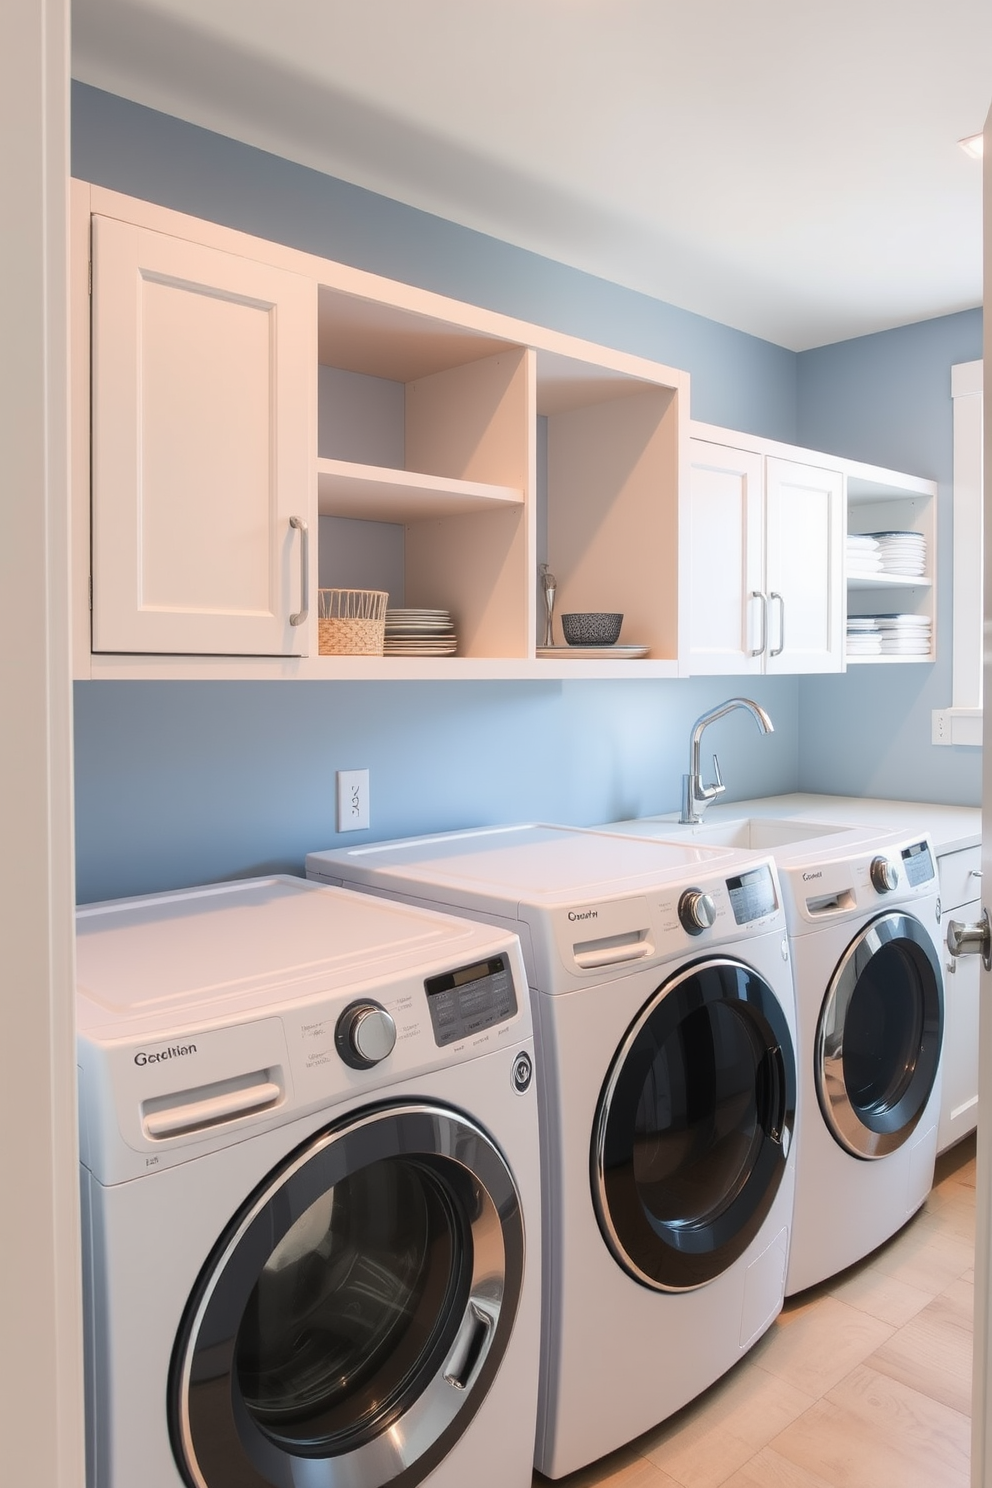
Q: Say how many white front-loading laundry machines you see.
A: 3